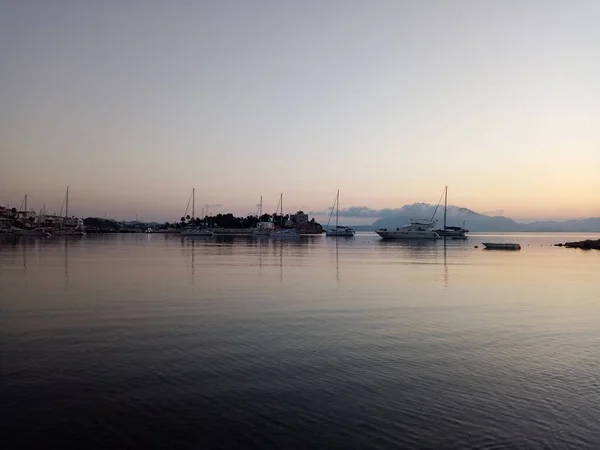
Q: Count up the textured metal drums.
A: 0